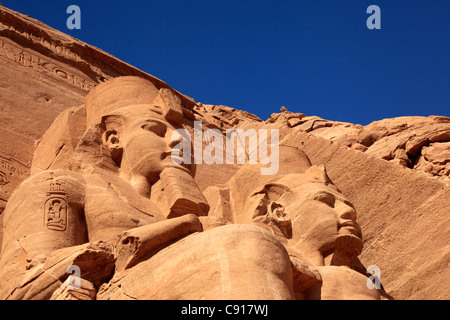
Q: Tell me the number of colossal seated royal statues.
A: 2